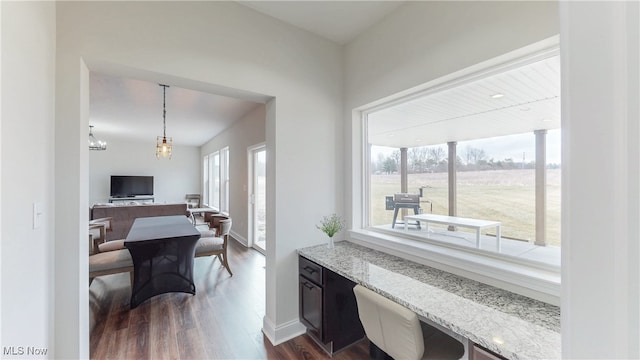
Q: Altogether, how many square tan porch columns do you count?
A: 3